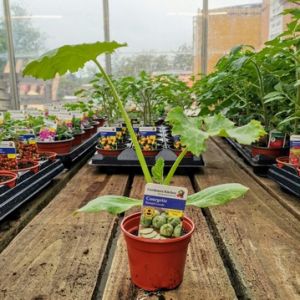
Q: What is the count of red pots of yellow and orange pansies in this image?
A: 3